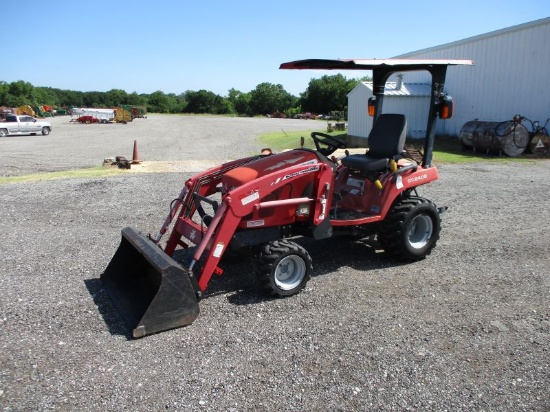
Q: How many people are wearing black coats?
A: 0